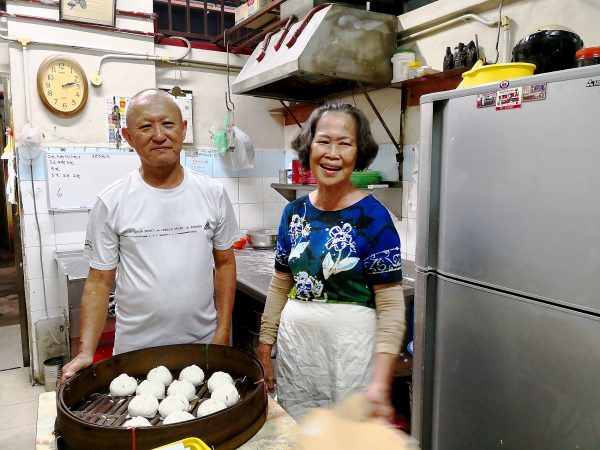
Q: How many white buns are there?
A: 12